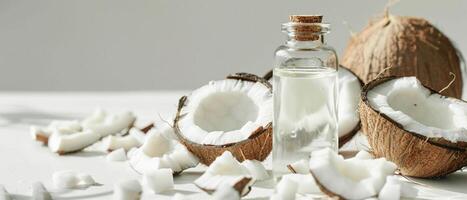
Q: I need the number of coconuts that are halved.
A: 3